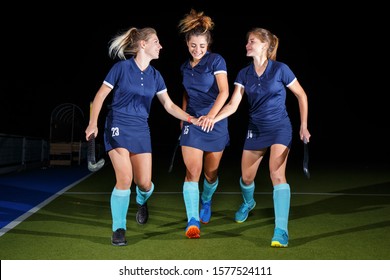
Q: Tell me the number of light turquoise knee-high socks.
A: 6